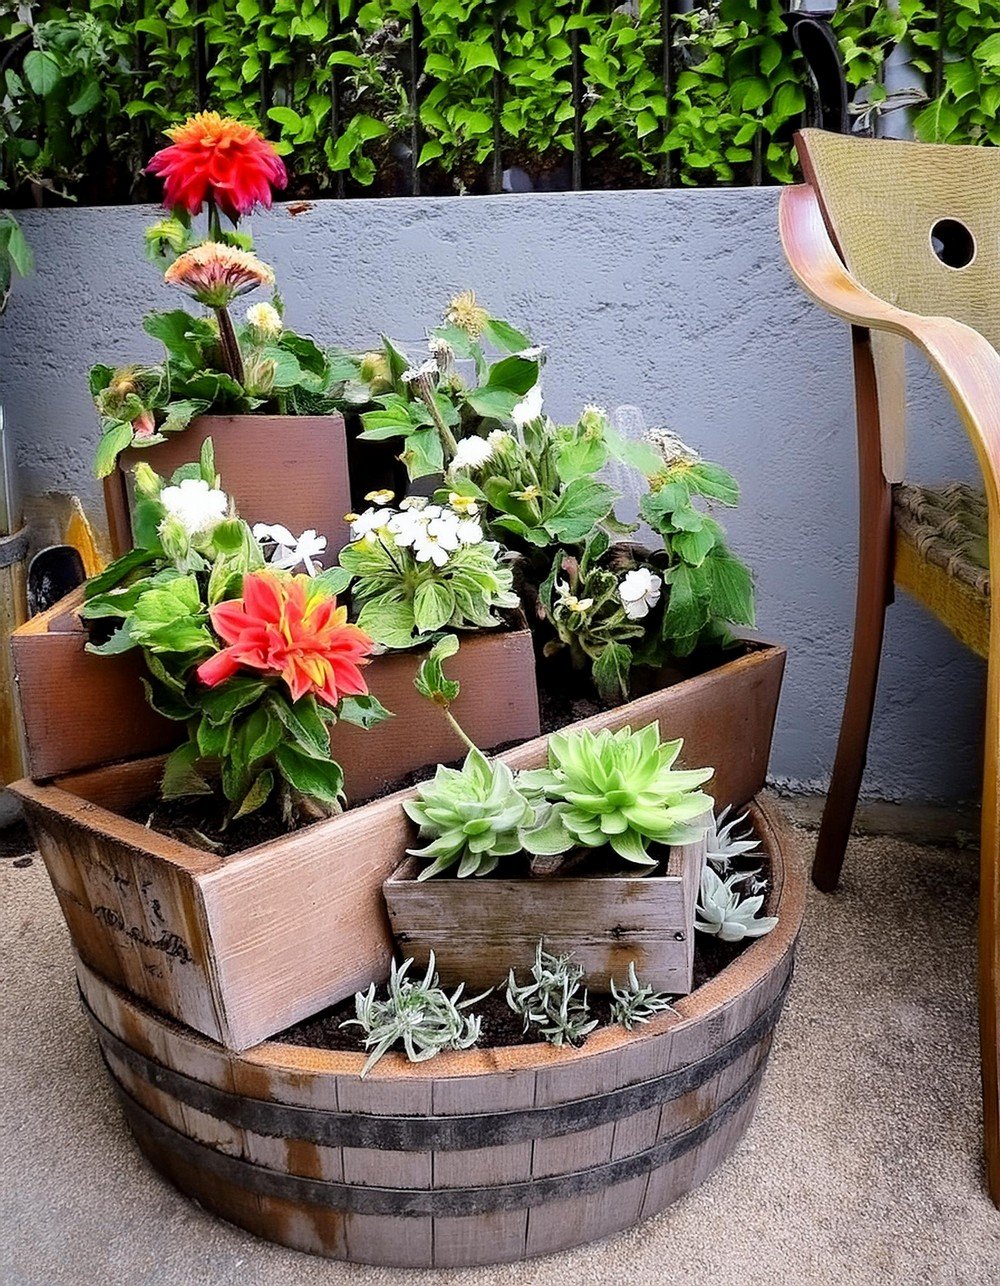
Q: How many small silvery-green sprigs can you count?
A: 3